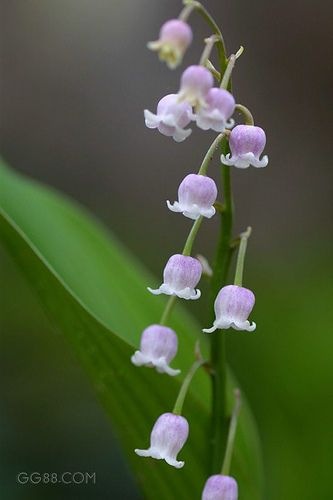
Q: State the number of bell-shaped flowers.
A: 11